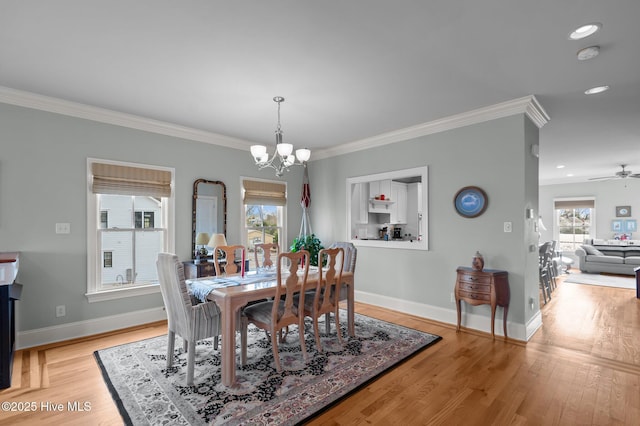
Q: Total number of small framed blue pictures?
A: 2